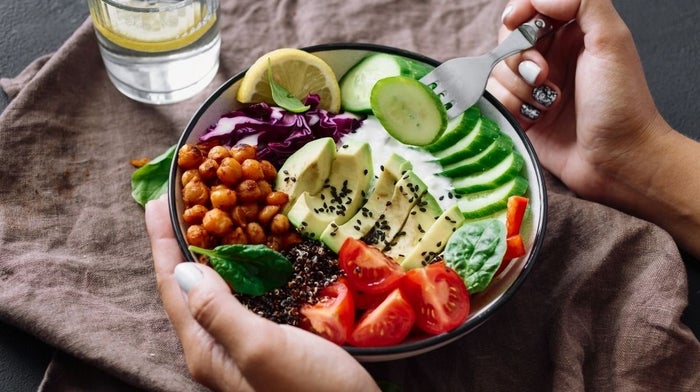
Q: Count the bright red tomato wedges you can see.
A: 4